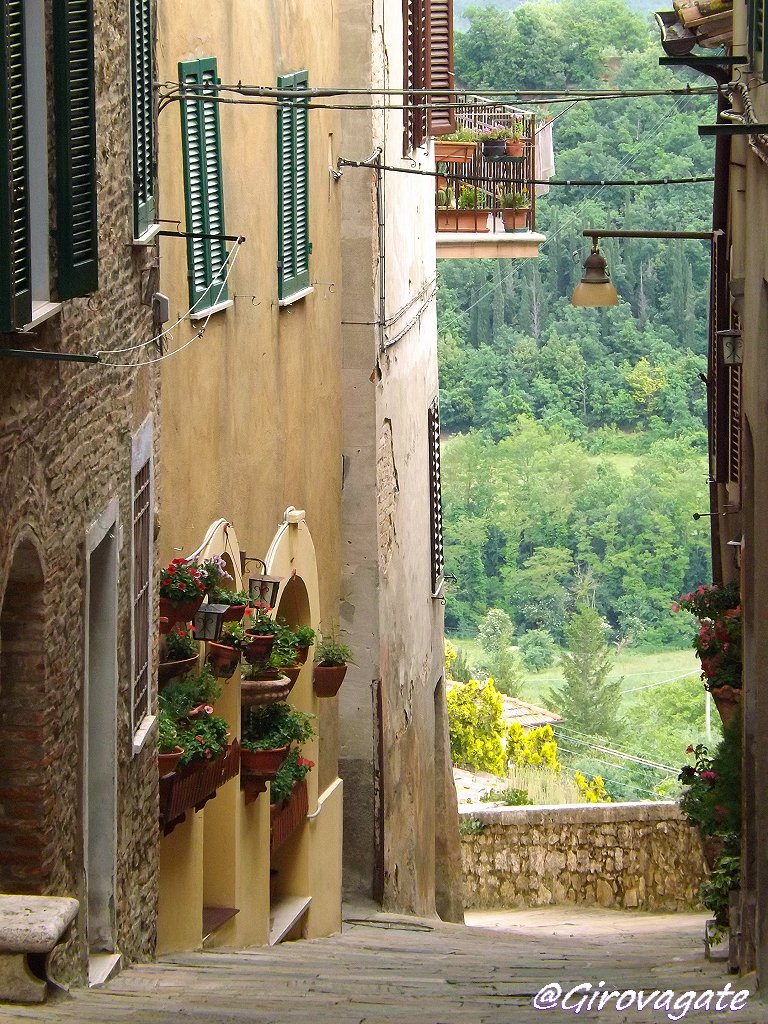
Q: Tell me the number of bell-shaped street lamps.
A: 1